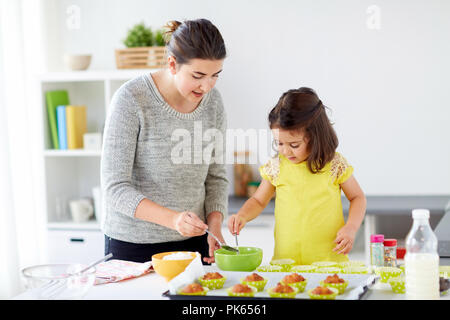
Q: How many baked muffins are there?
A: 8